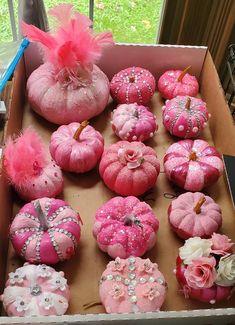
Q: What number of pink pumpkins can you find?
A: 15